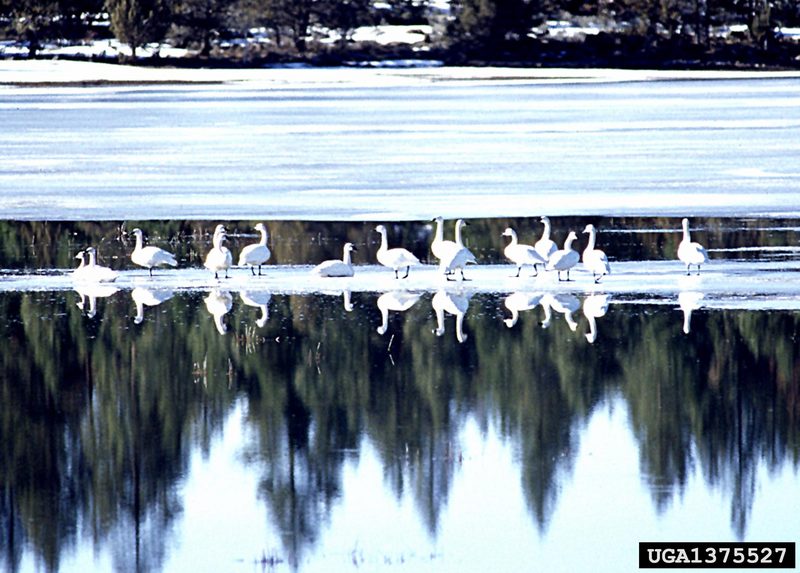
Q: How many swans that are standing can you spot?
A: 12